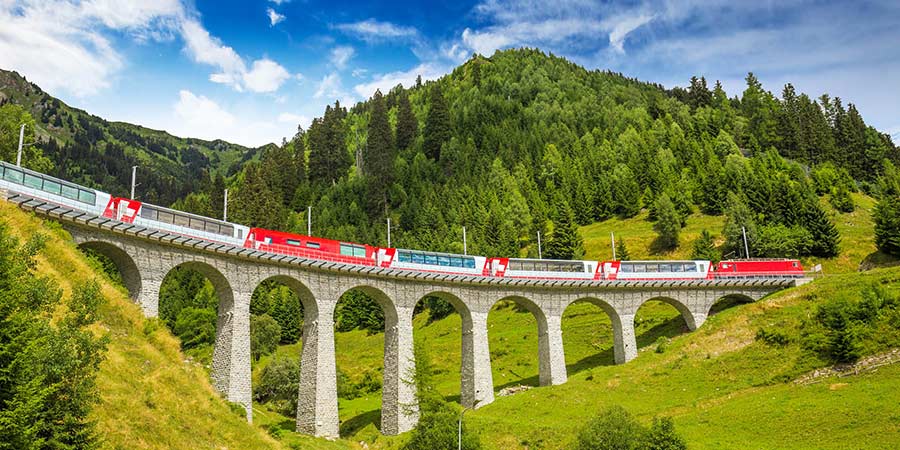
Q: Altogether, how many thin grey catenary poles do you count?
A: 9